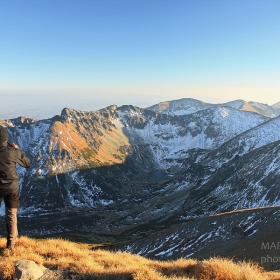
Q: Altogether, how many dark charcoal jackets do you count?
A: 1